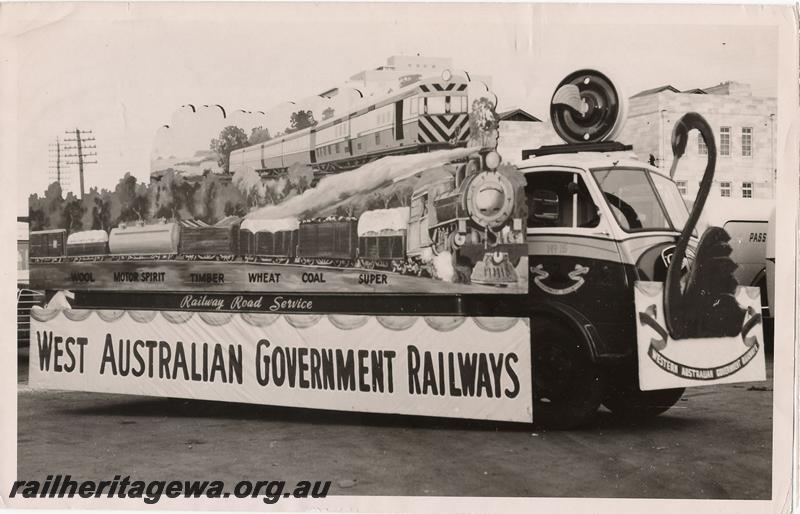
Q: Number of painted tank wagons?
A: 1